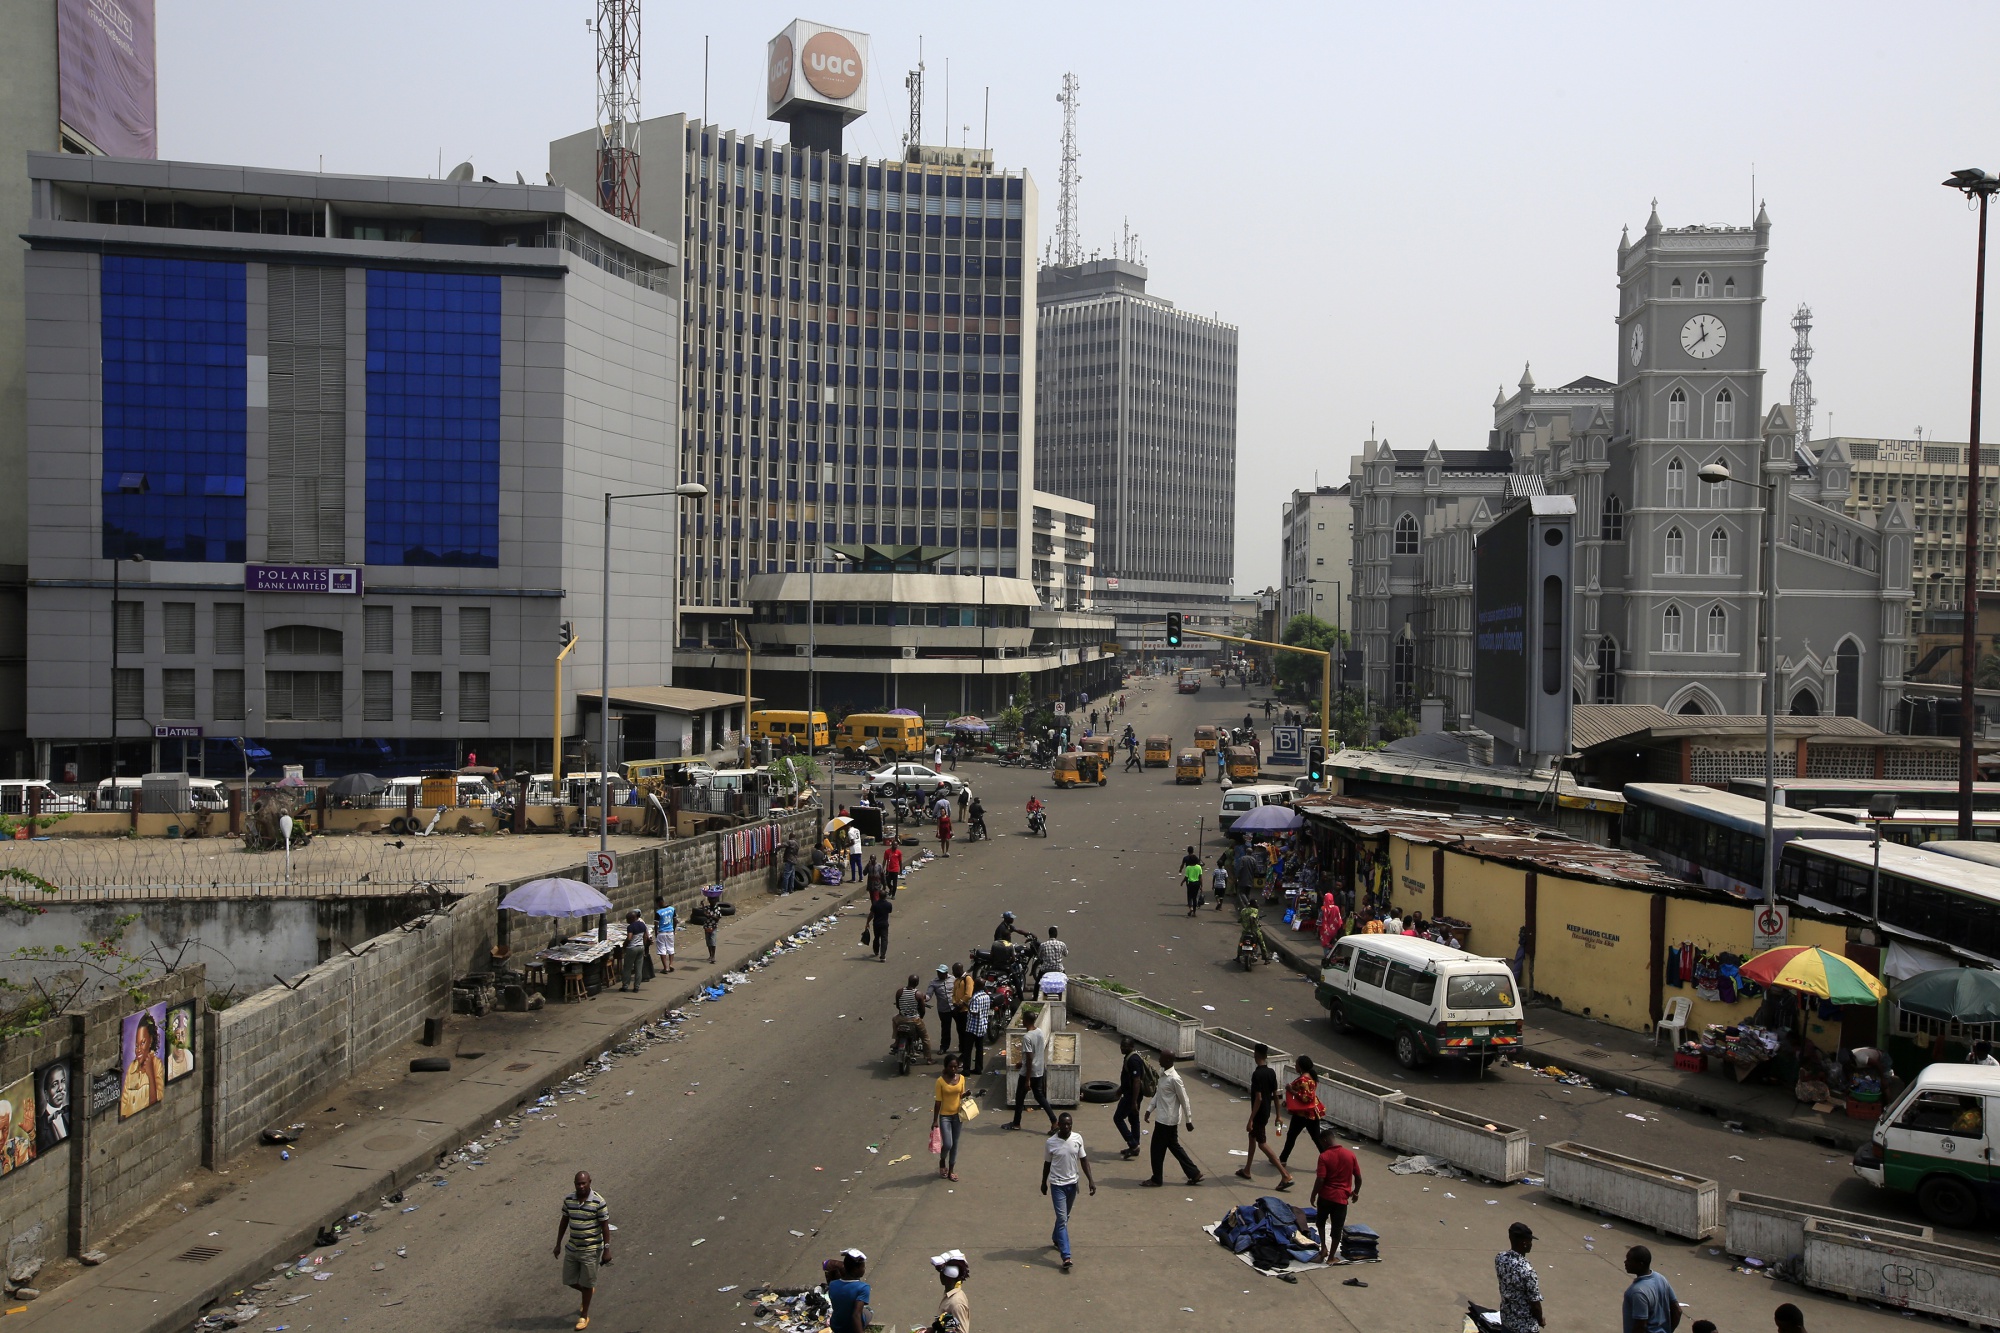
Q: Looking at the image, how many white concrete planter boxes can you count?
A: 12